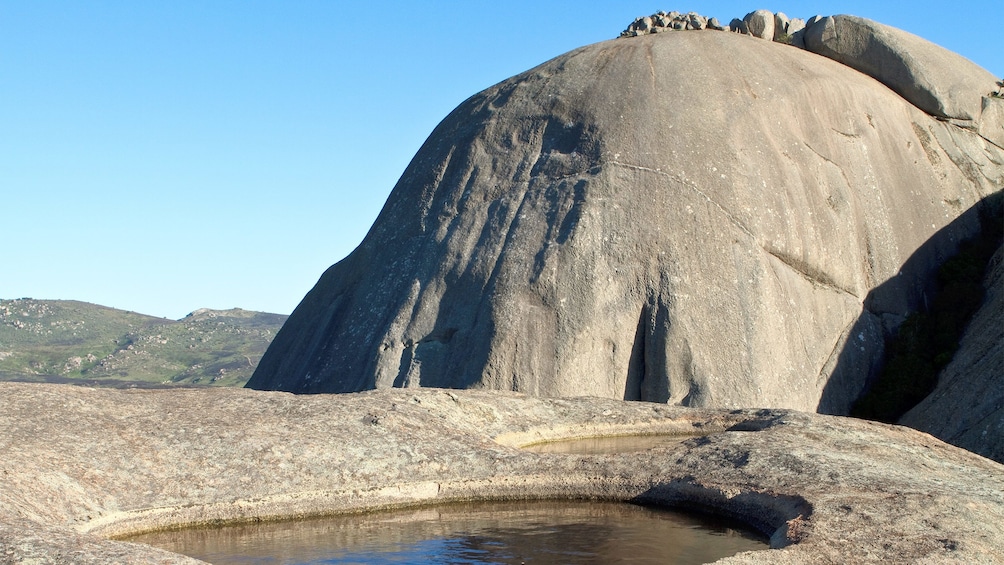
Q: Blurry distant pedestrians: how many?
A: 0